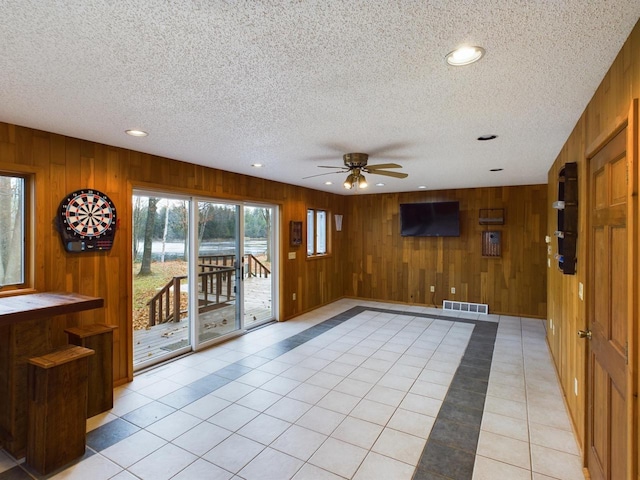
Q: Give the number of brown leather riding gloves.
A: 0